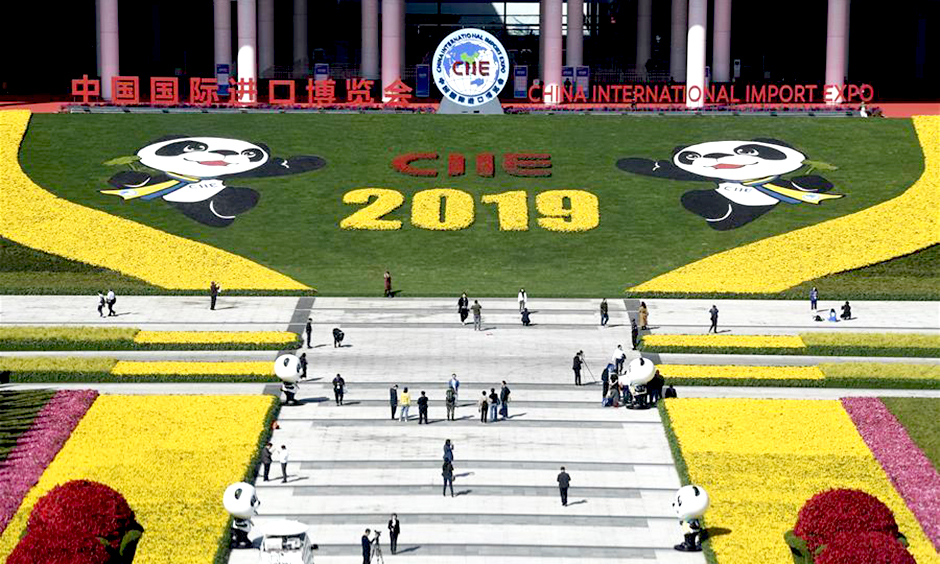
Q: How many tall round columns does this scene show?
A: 14